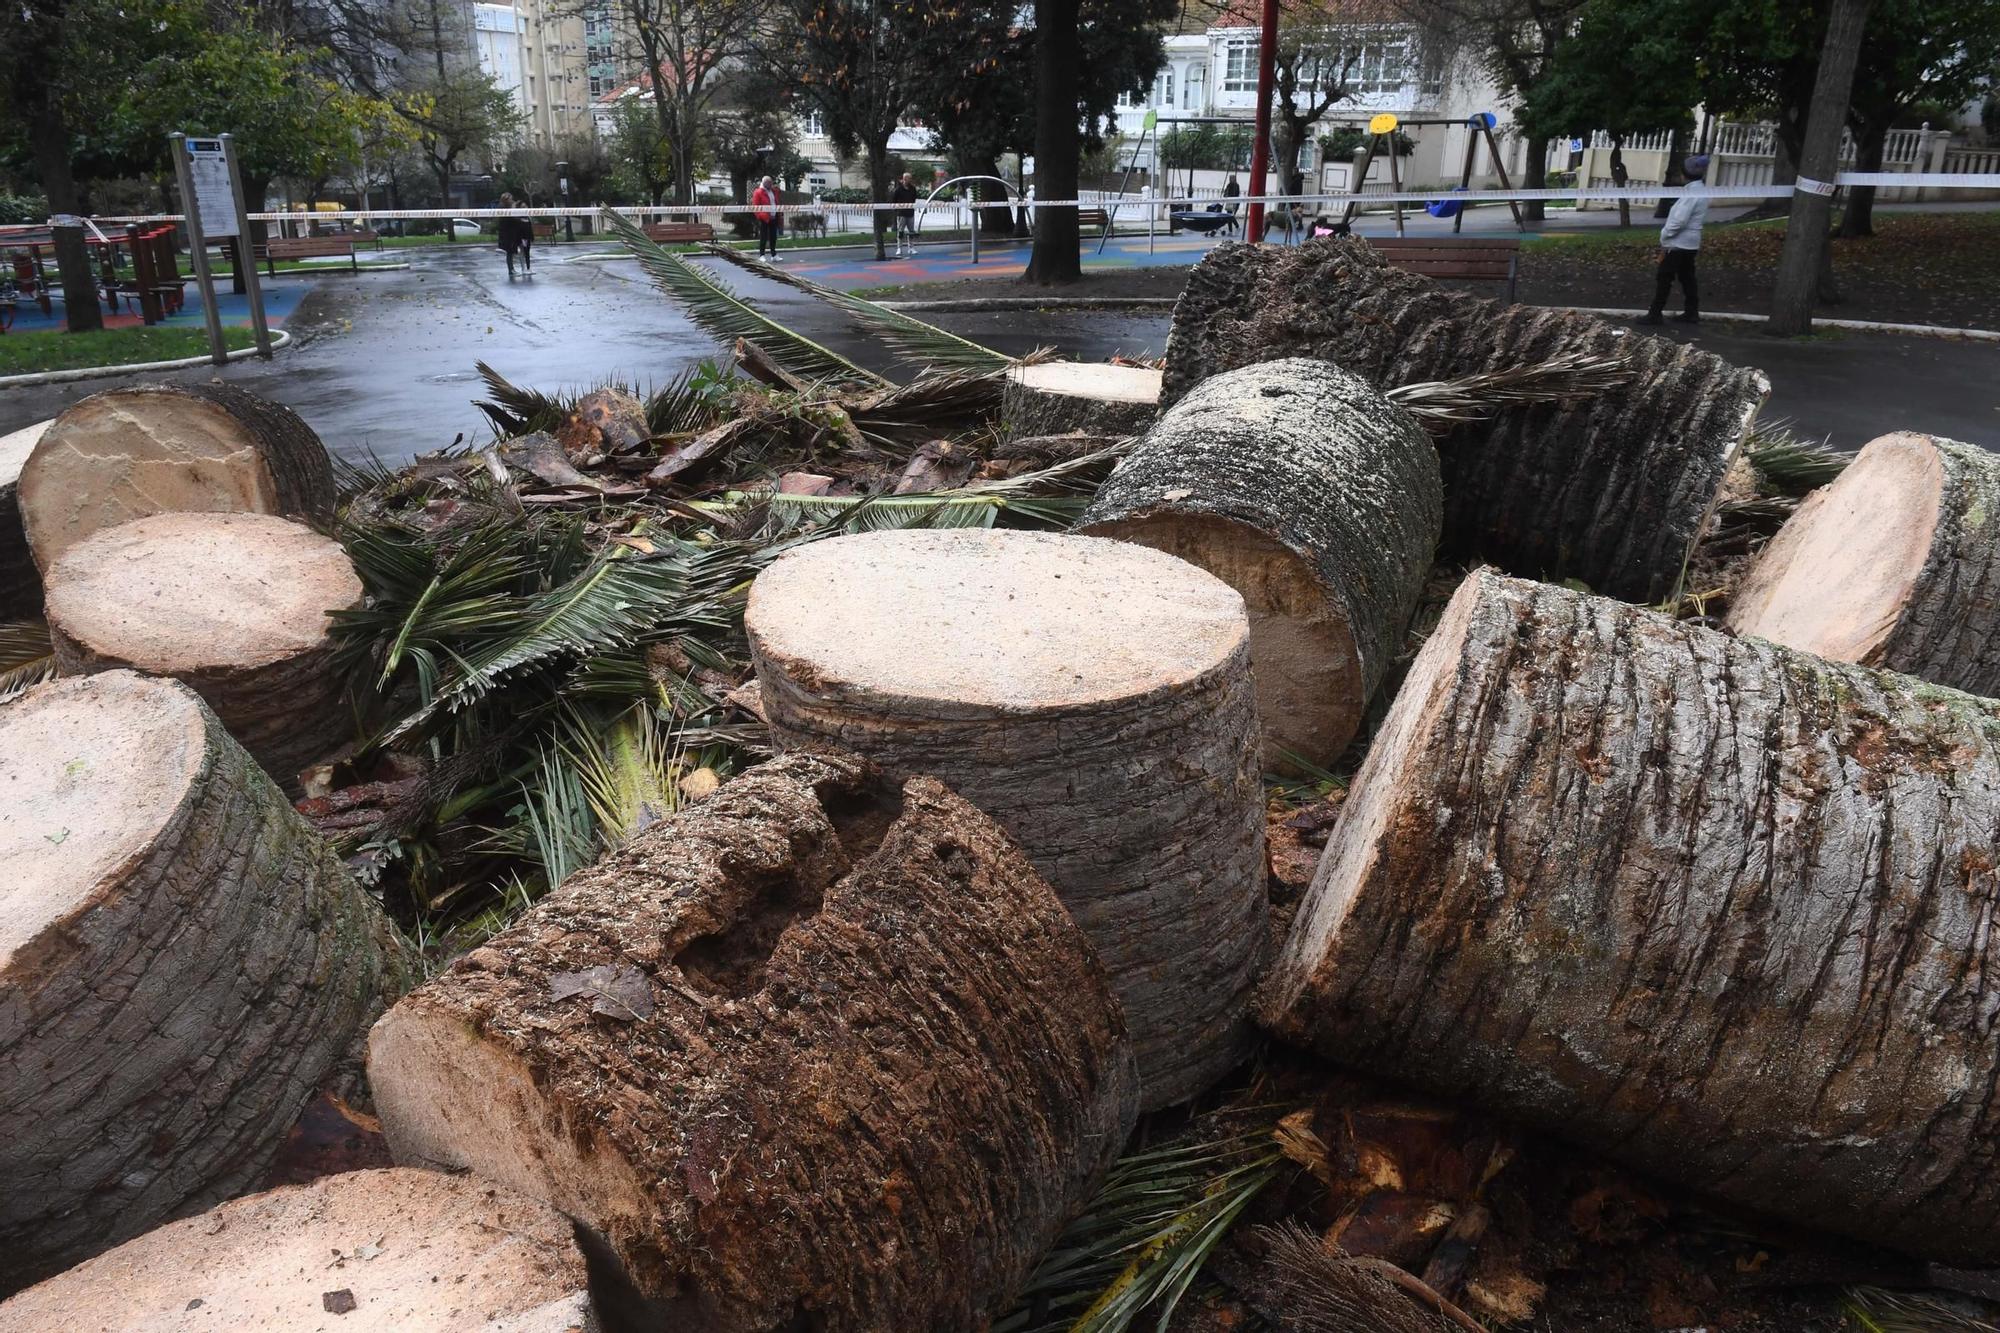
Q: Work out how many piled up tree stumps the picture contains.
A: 12